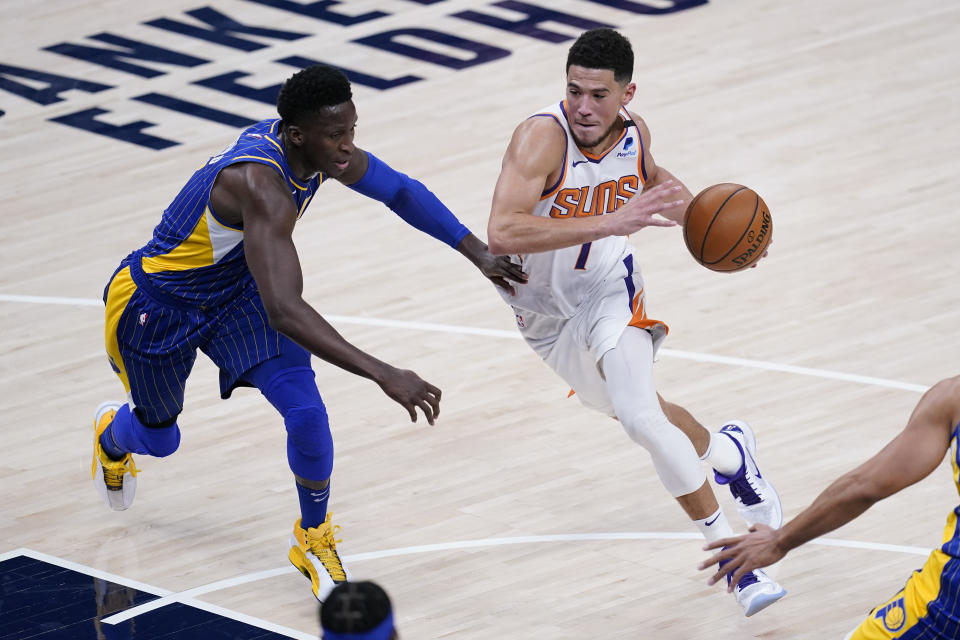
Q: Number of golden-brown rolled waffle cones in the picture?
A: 0